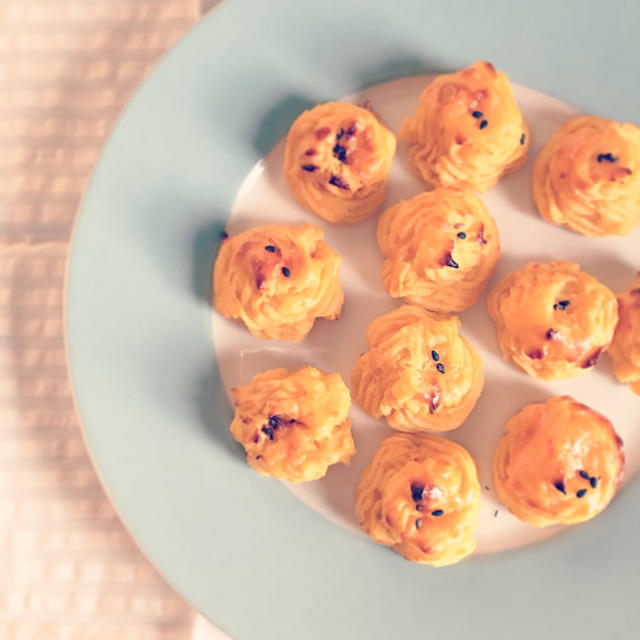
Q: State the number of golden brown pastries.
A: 11